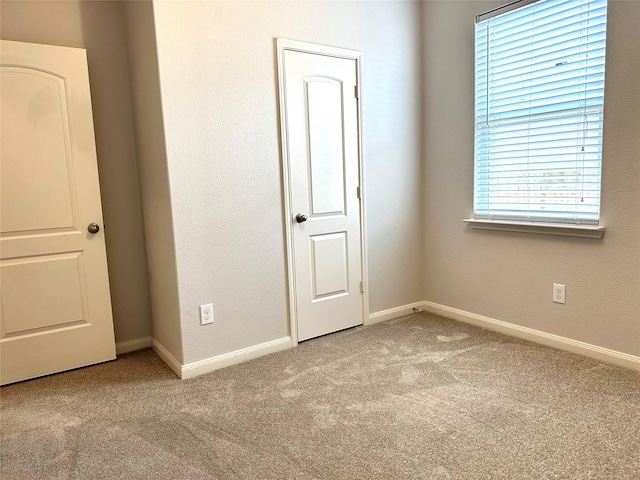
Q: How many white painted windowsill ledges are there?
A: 1